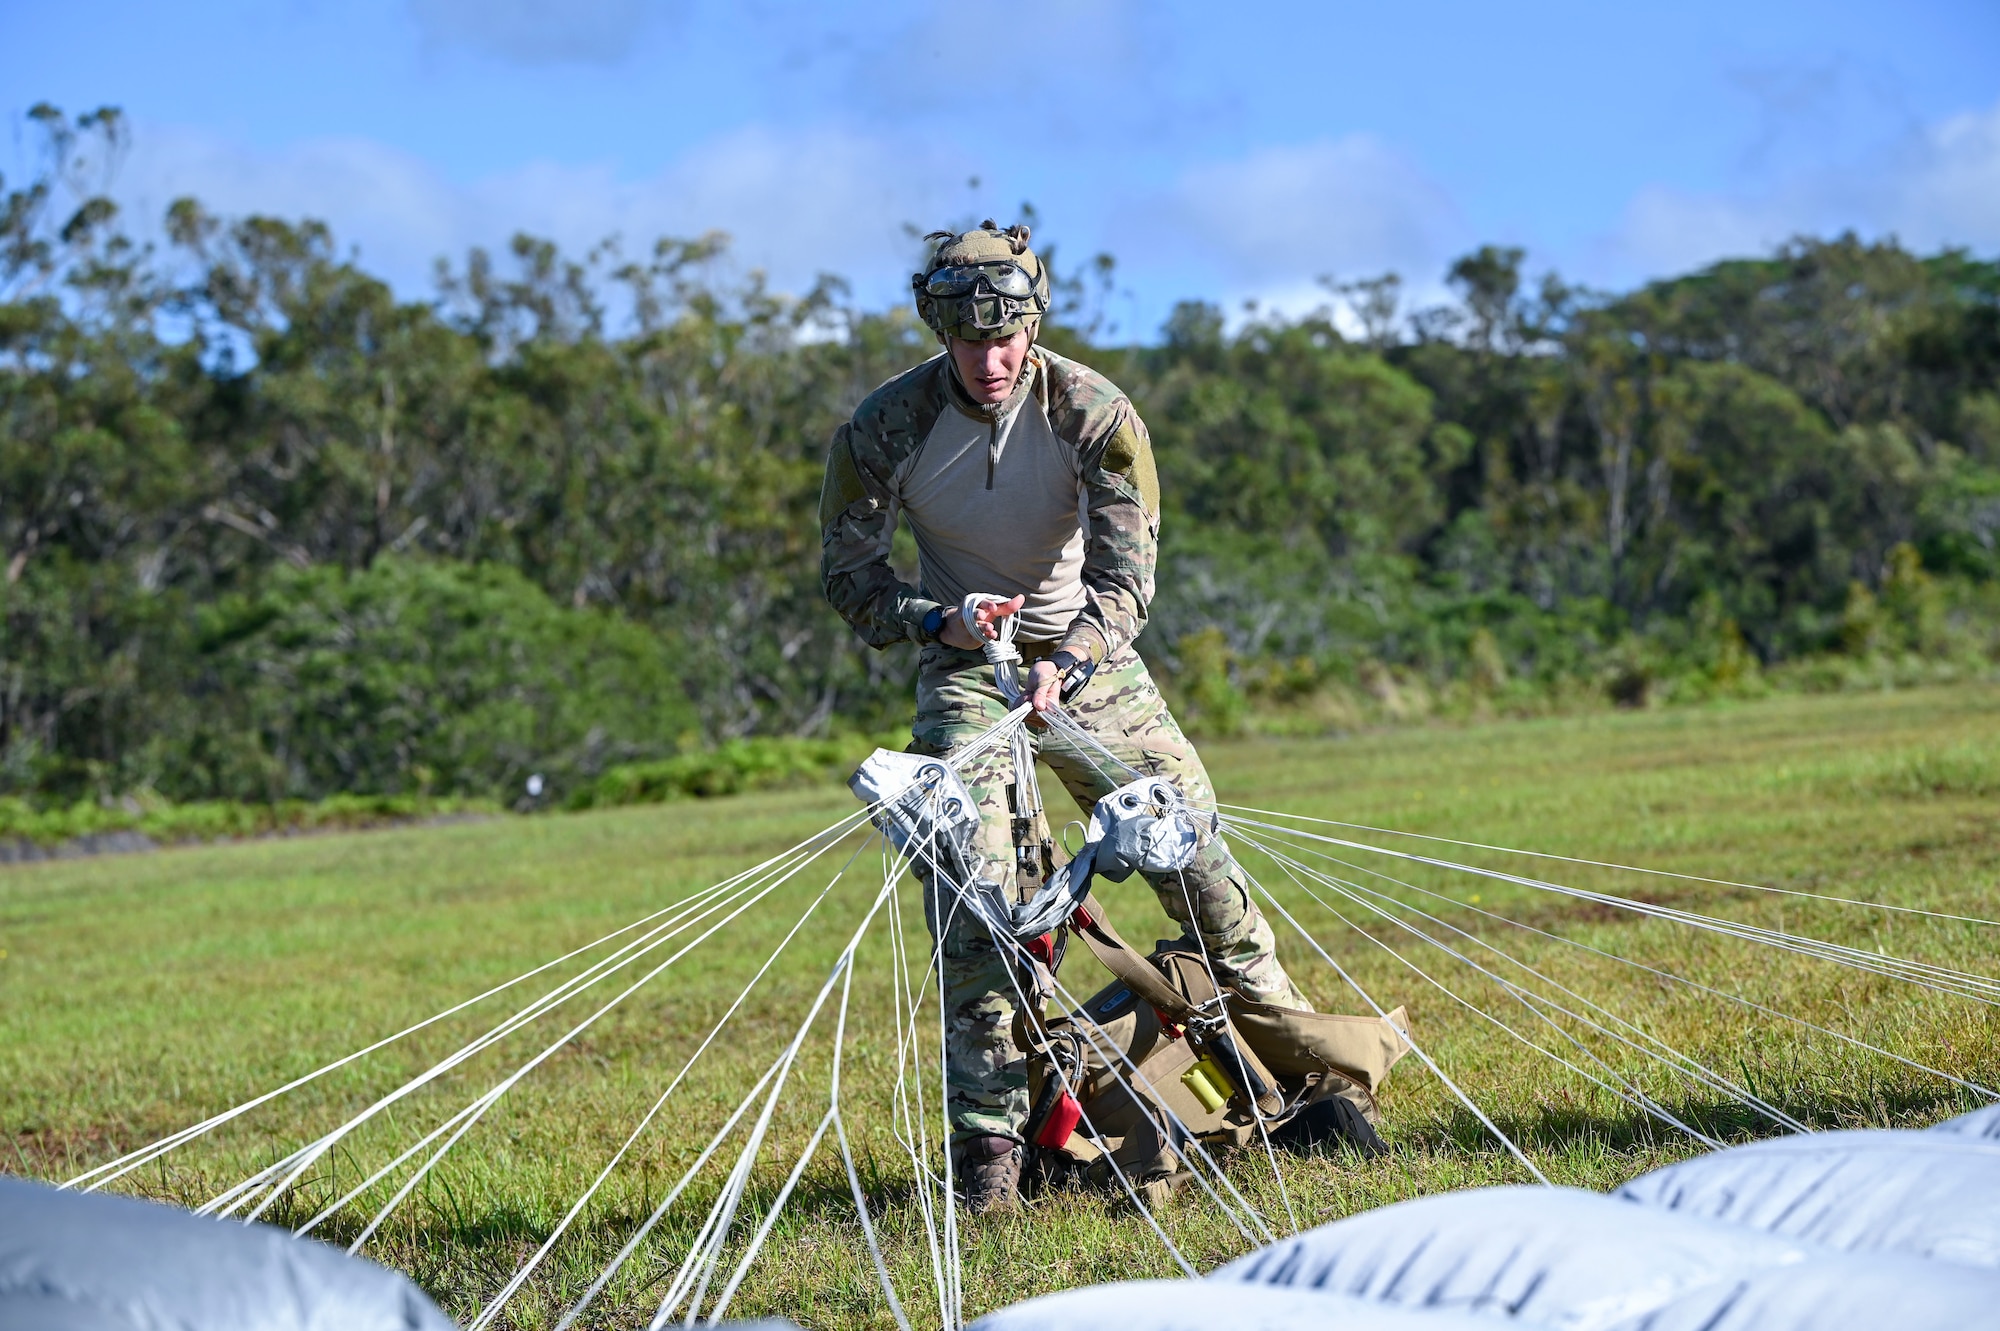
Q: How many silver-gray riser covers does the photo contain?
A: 2